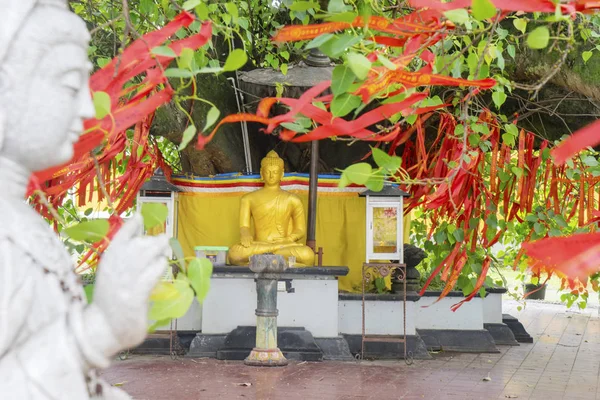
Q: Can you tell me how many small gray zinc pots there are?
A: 1